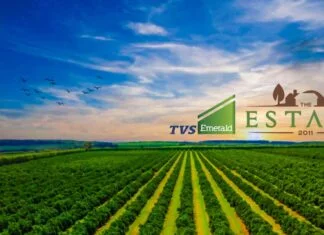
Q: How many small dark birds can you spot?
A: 13